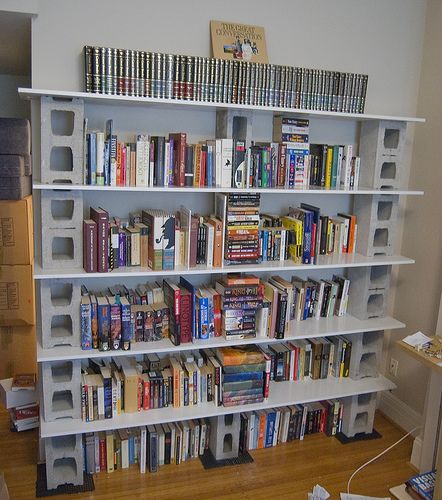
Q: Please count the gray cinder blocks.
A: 12